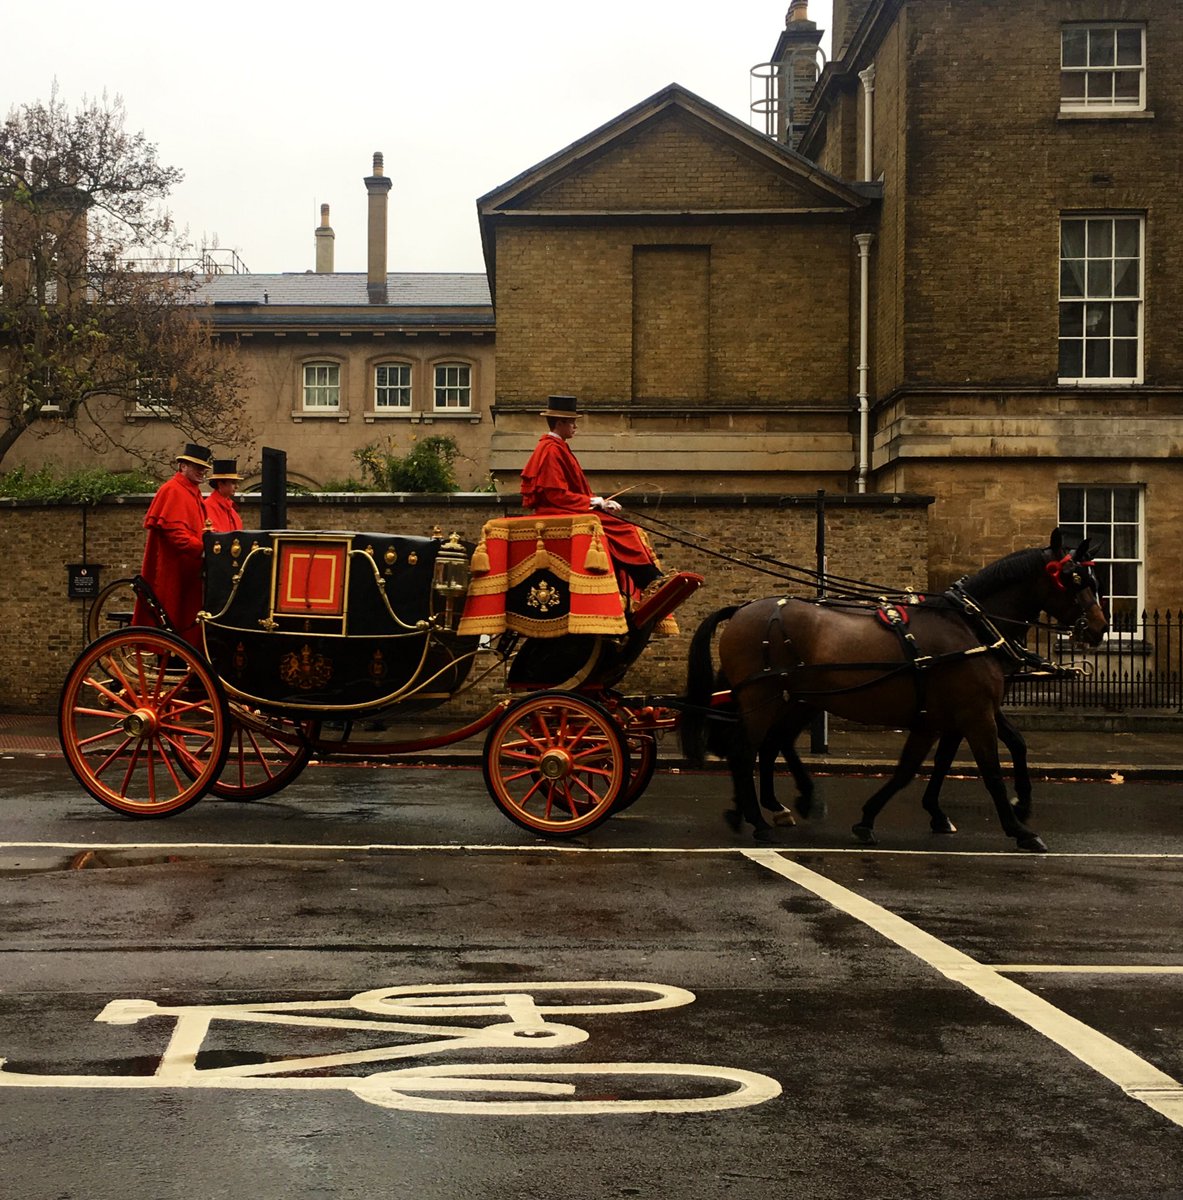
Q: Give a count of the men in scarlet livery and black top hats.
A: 3